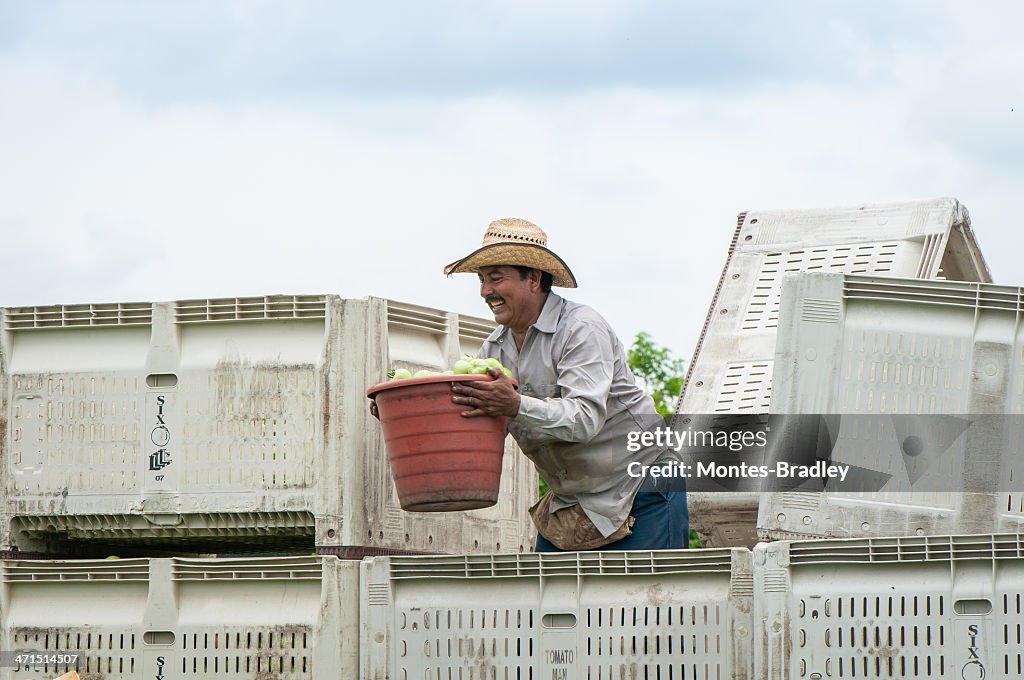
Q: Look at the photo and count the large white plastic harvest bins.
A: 6